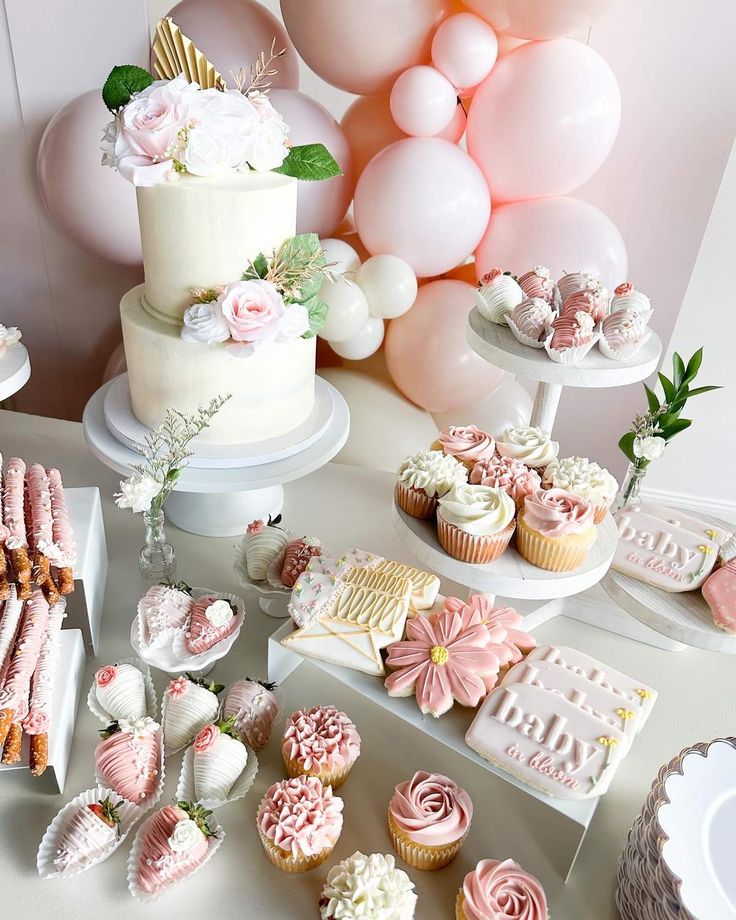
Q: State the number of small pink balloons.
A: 2